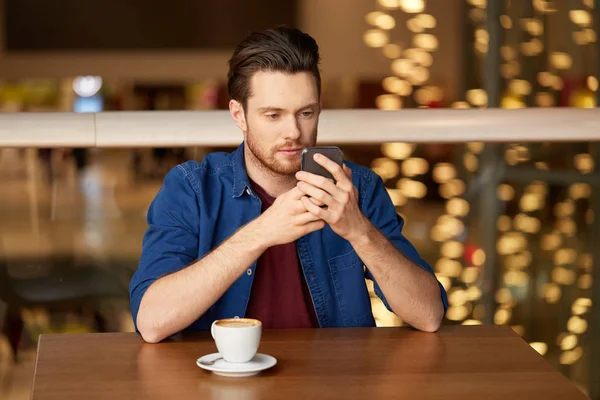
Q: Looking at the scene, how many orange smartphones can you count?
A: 0